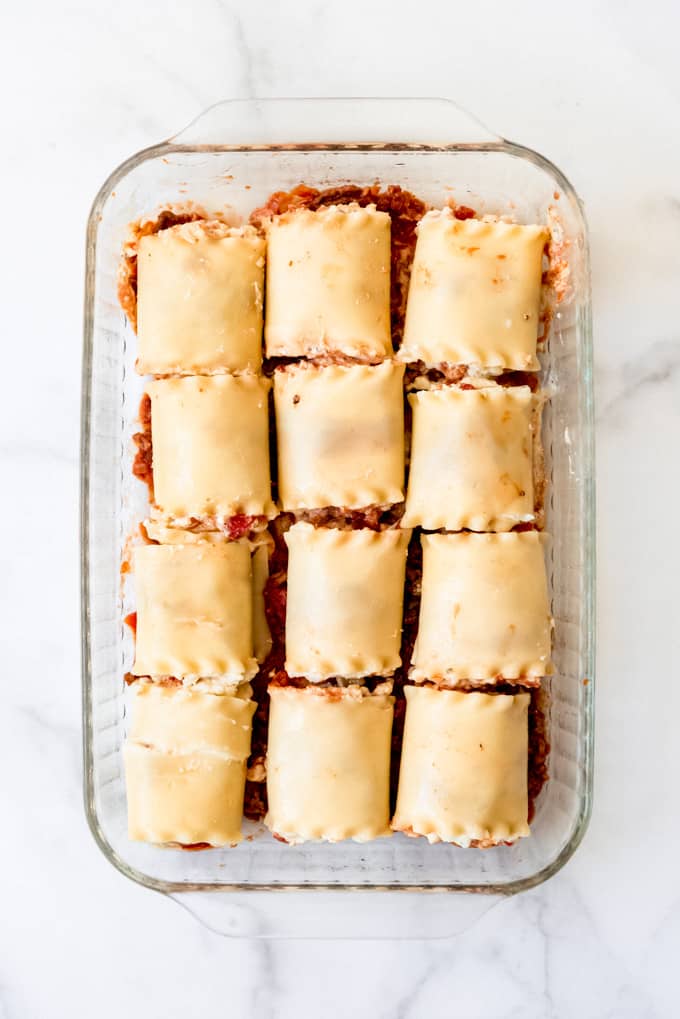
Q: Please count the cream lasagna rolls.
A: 12